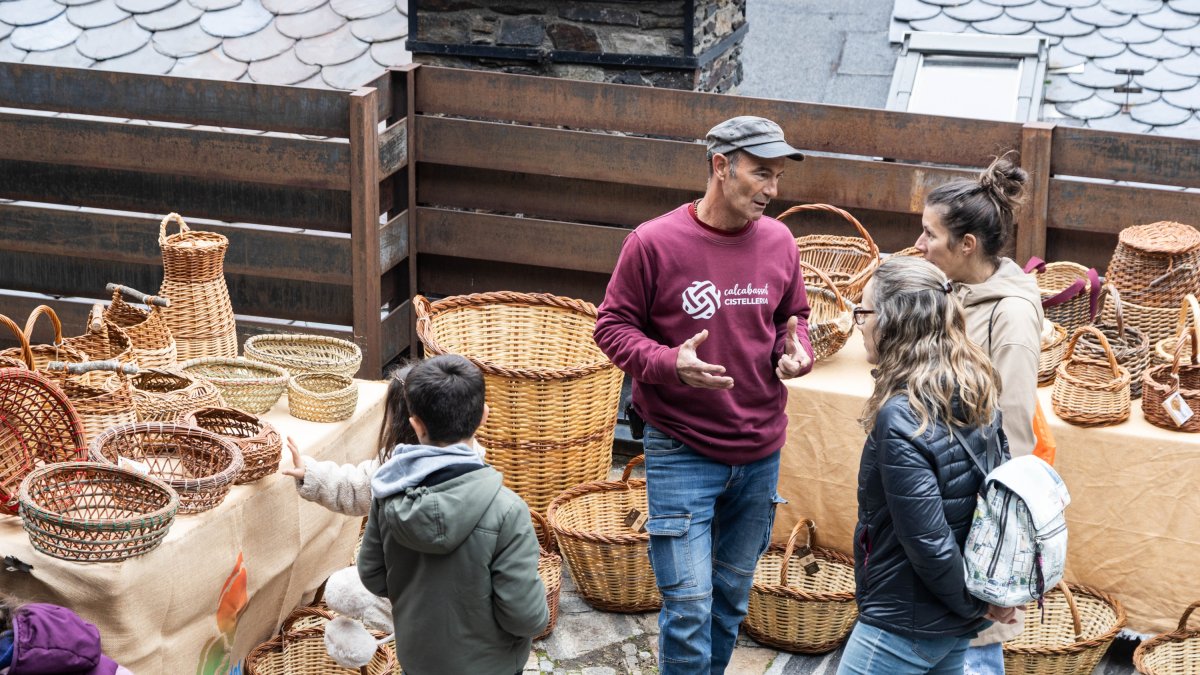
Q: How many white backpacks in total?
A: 1